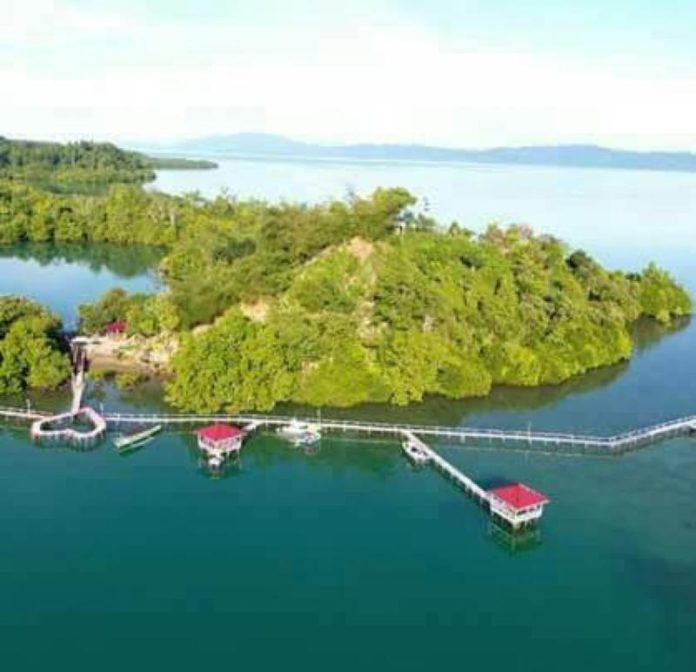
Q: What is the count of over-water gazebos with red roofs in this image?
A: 2